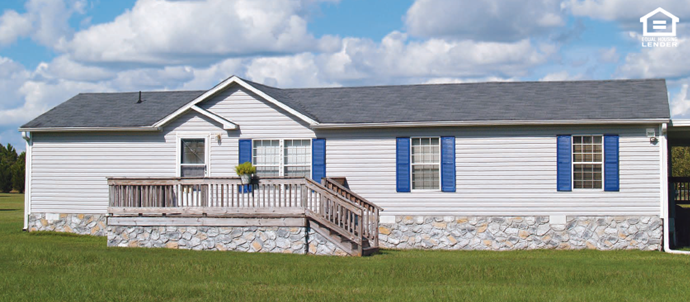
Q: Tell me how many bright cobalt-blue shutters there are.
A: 6